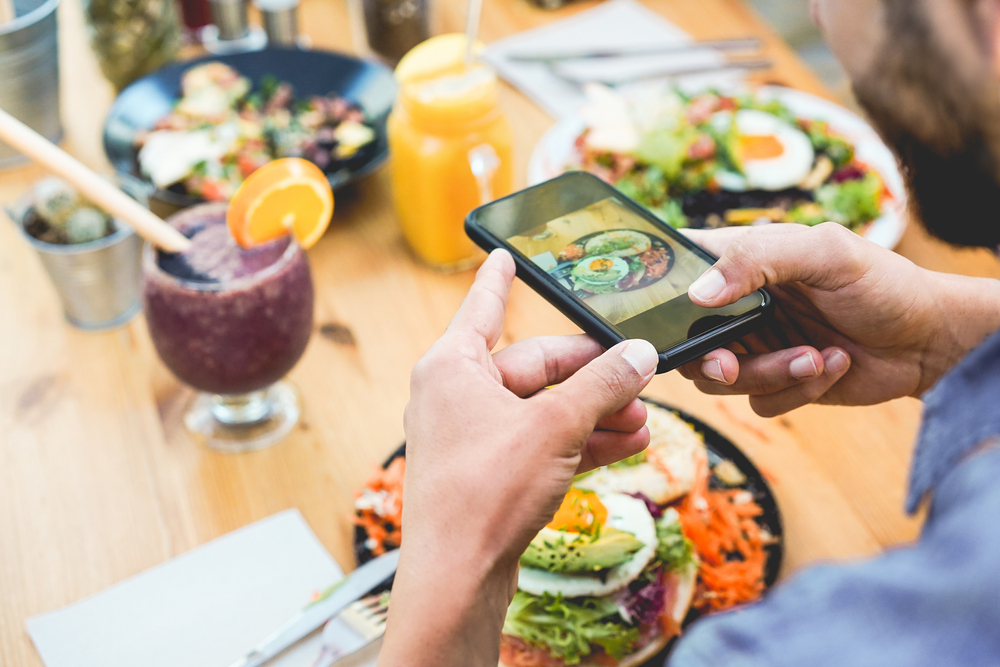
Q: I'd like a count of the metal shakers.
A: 2